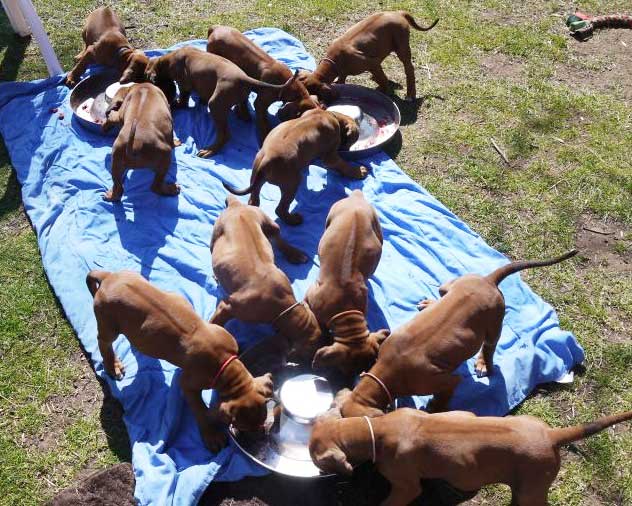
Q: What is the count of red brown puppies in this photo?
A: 11